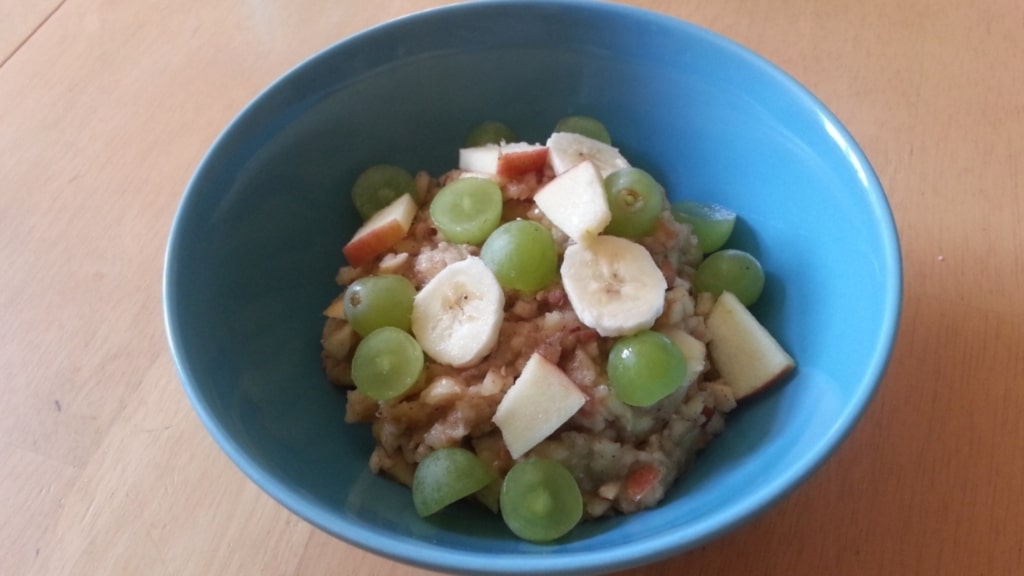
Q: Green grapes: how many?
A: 13